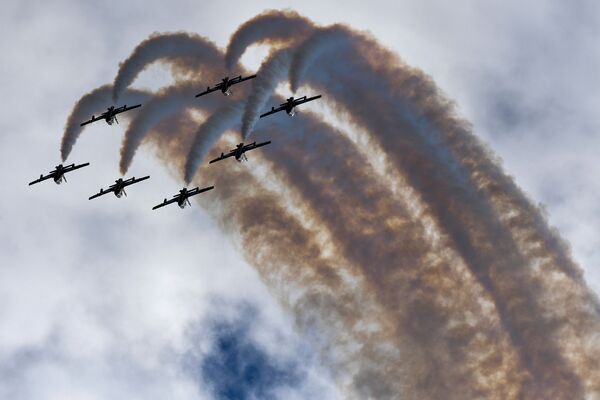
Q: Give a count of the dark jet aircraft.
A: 7